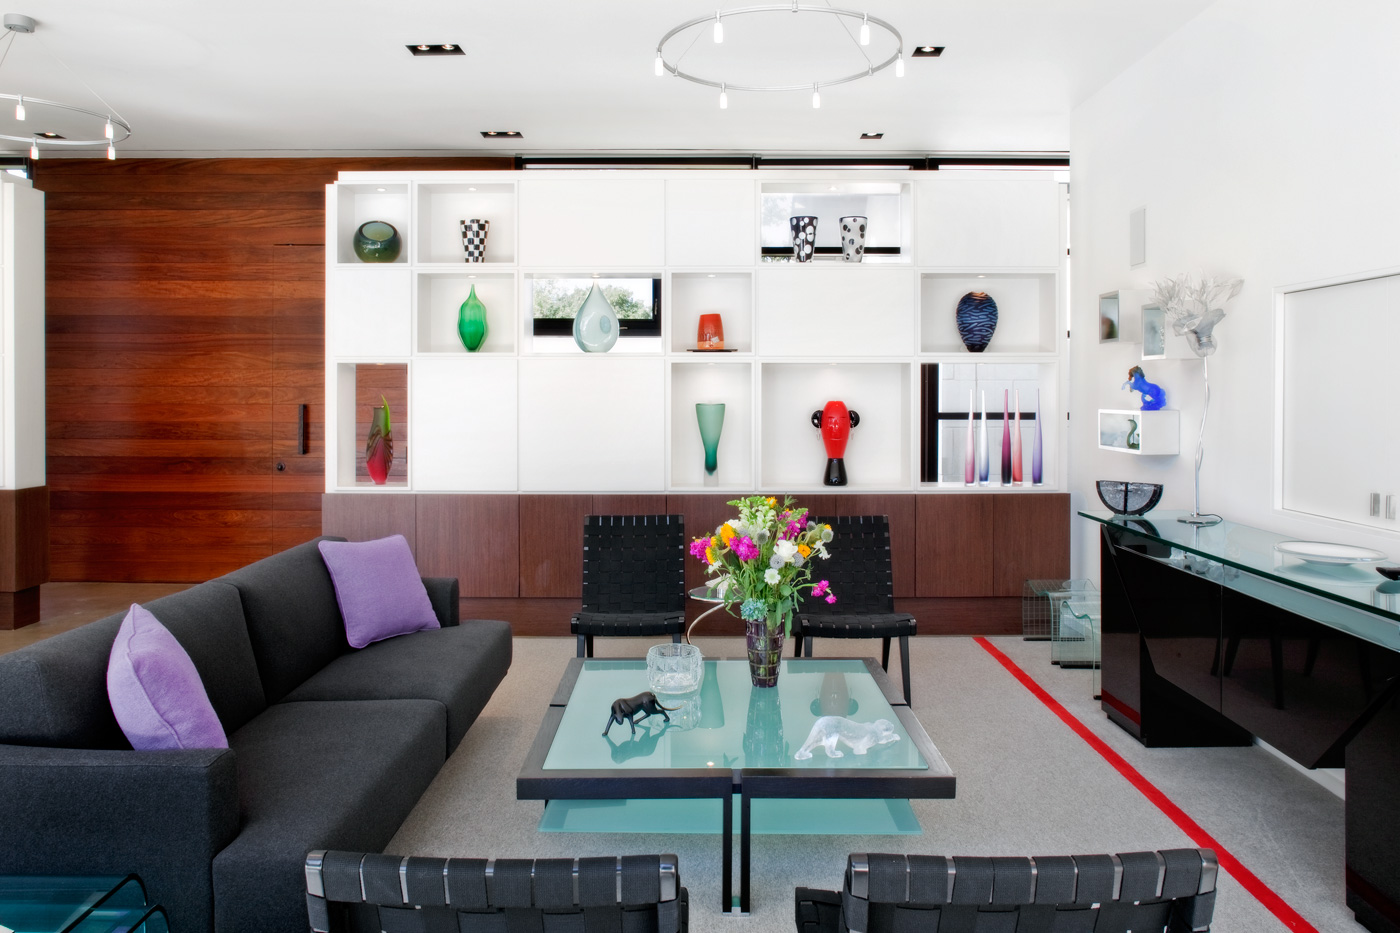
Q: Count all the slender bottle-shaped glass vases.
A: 5